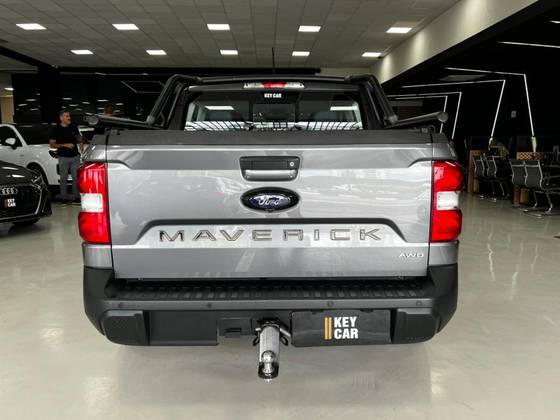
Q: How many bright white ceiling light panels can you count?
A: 10